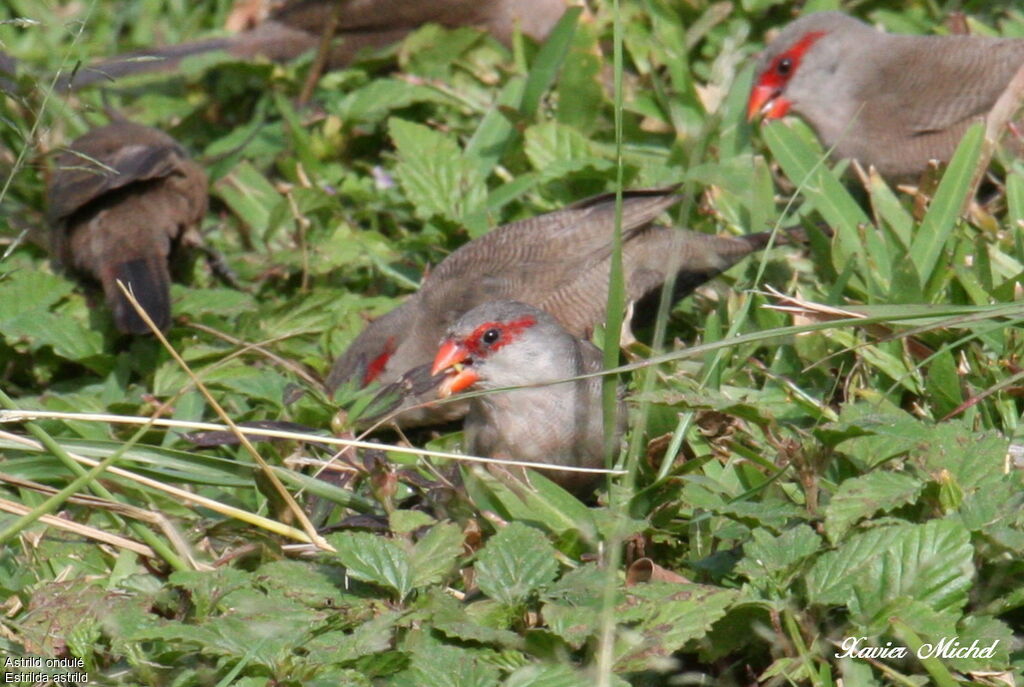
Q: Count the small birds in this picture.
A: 5